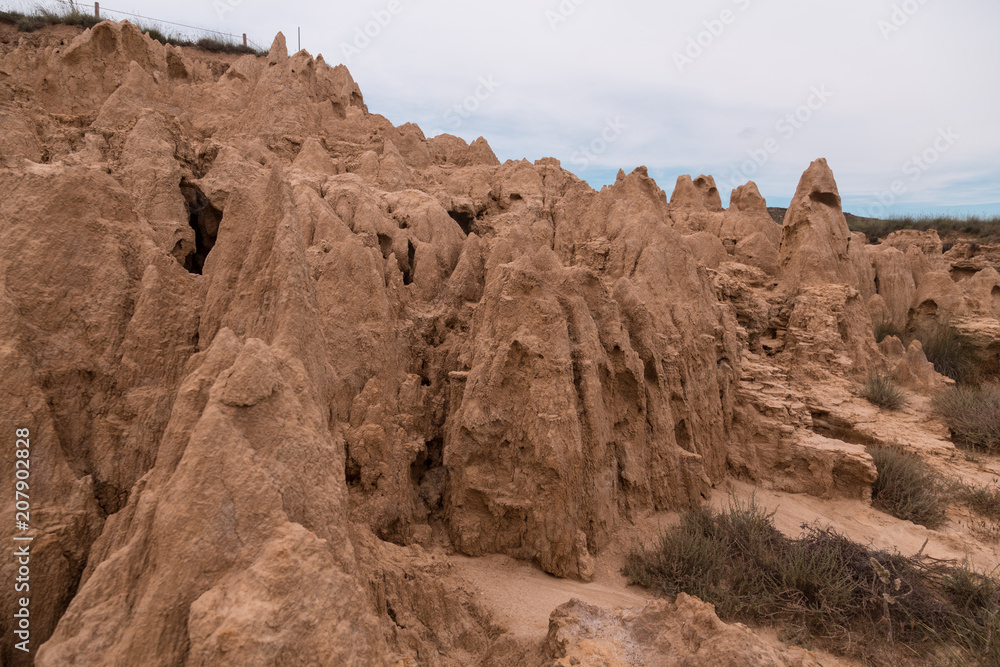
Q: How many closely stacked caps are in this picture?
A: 0